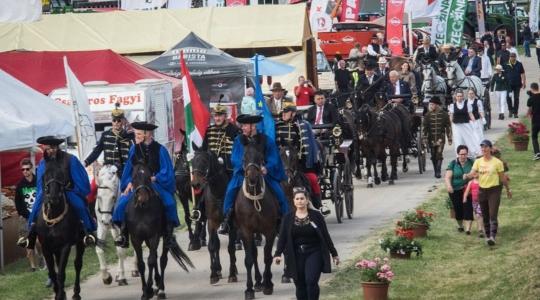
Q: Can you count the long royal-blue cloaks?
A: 3